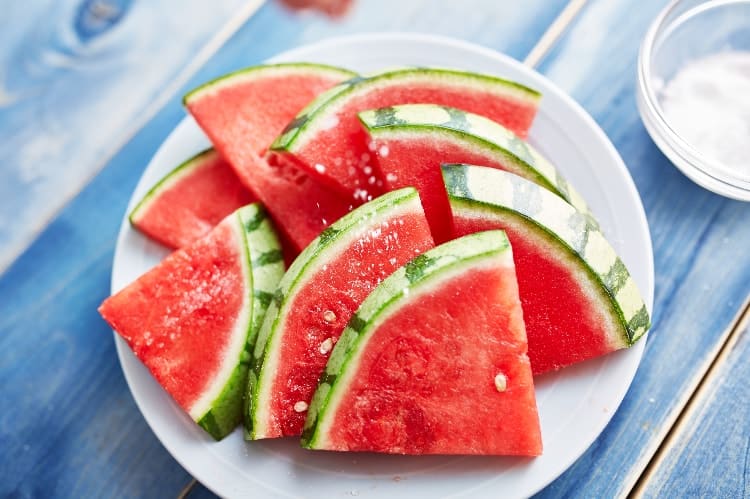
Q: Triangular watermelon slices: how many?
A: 8